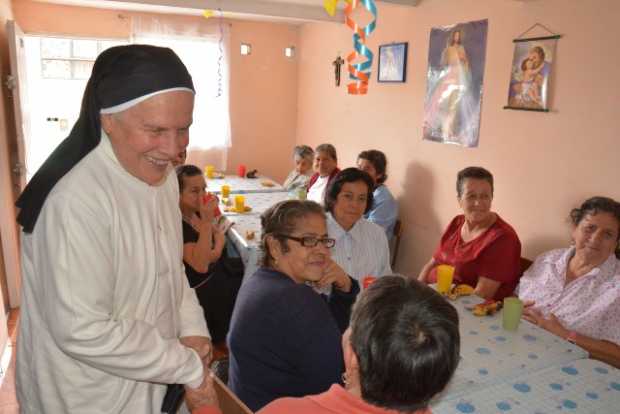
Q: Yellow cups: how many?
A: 4